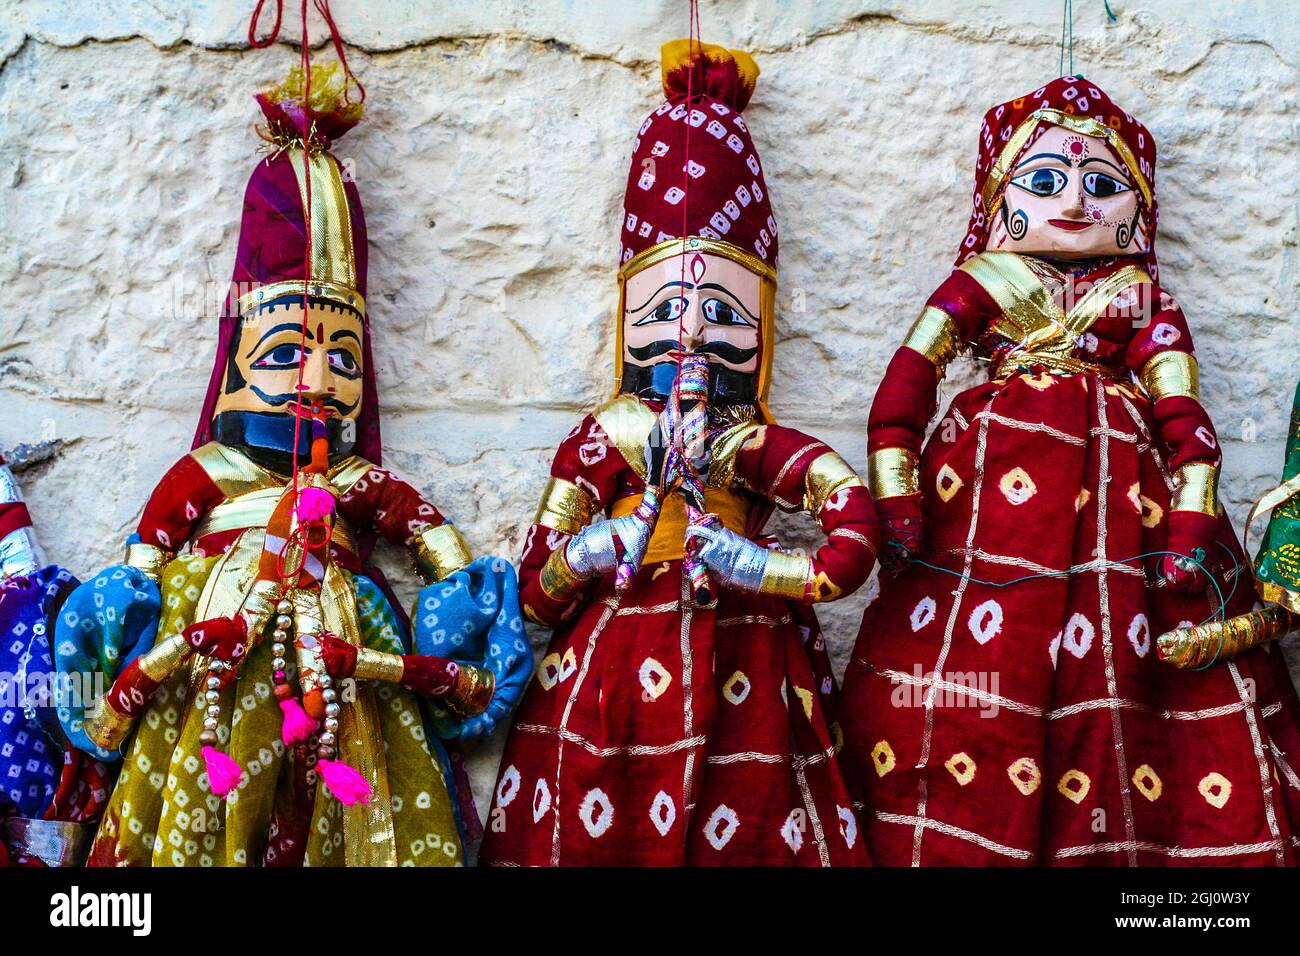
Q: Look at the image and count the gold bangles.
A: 14